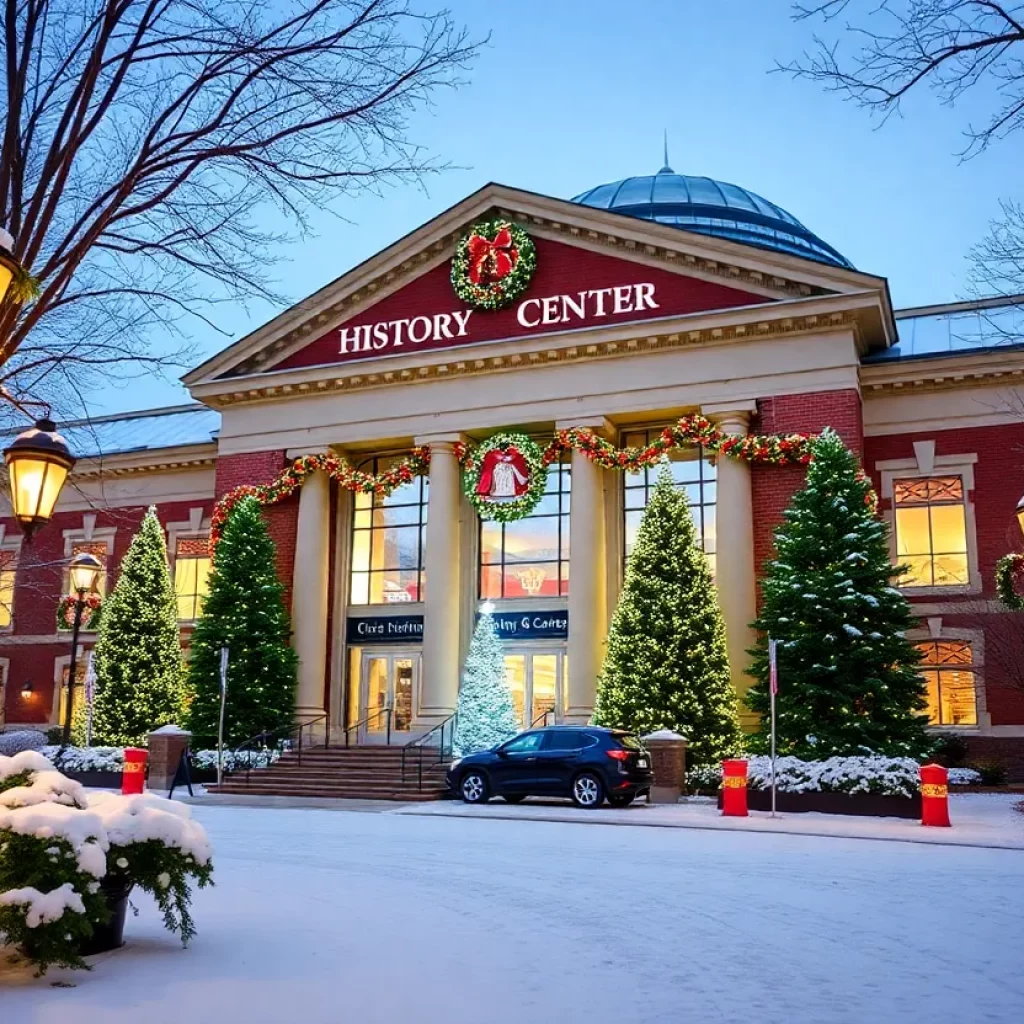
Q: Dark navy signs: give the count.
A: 2